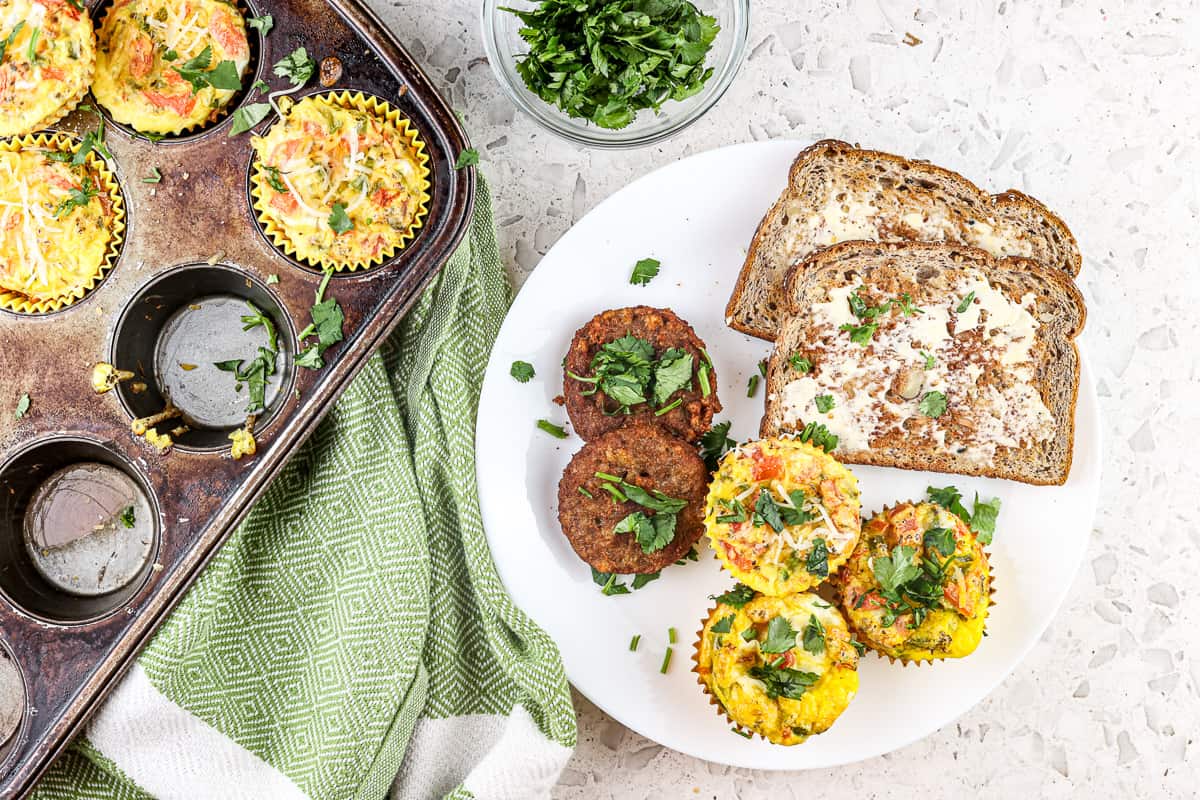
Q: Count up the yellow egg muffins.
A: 7